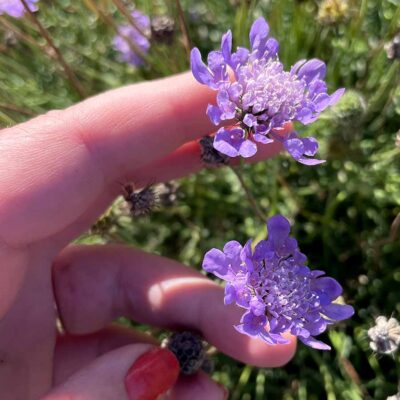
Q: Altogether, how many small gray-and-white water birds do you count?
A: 0